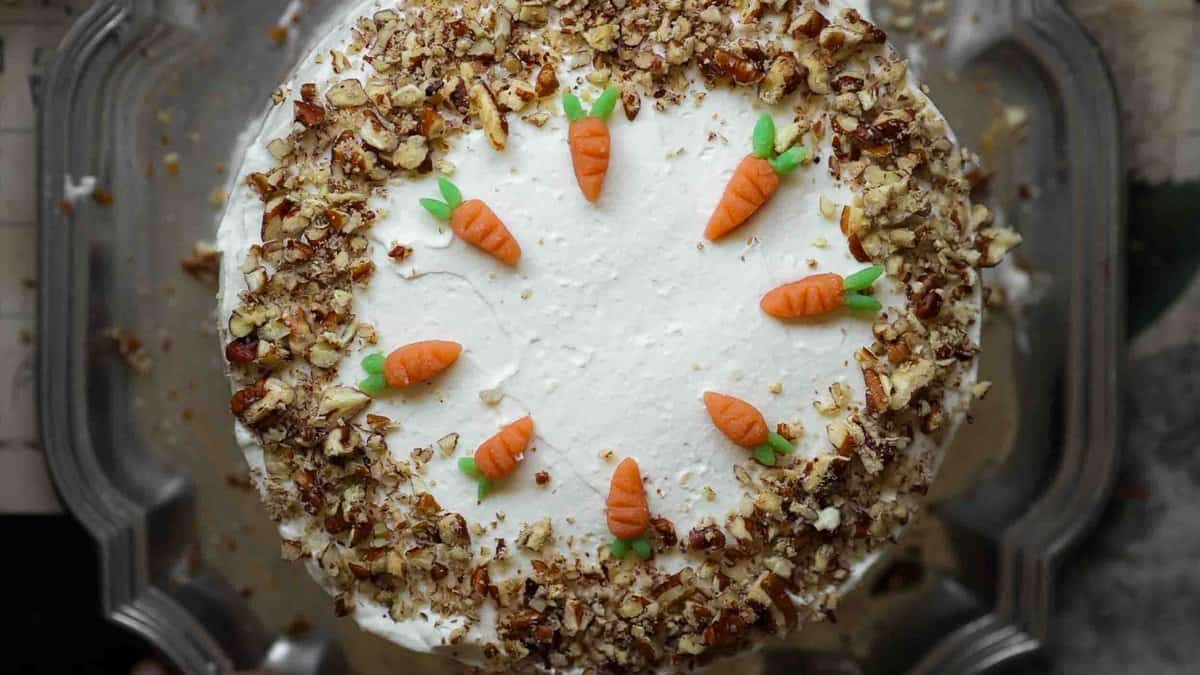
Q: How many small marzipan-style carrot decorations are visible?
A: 8